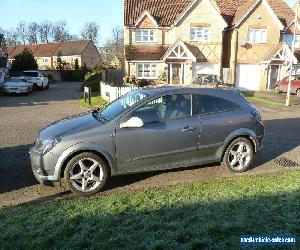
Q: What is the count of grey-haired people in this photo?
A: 0